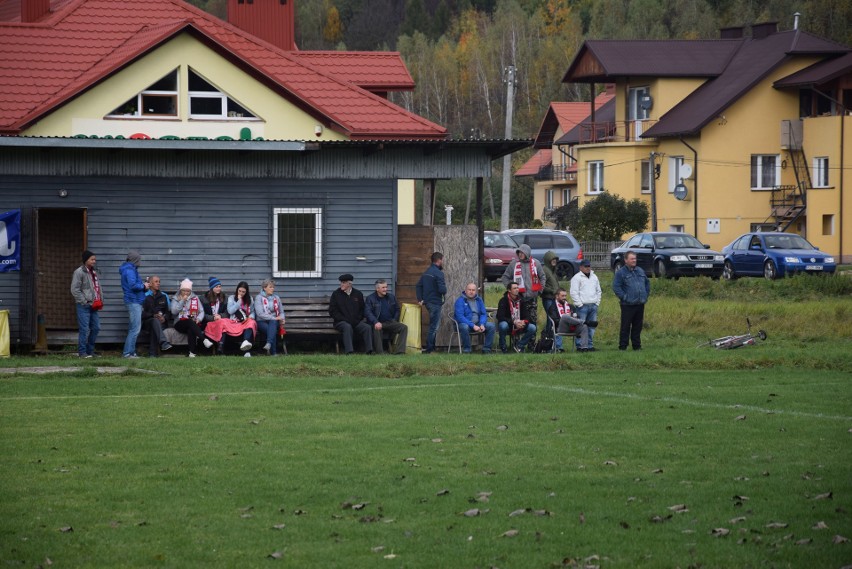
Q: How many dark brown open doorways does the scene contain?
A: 1